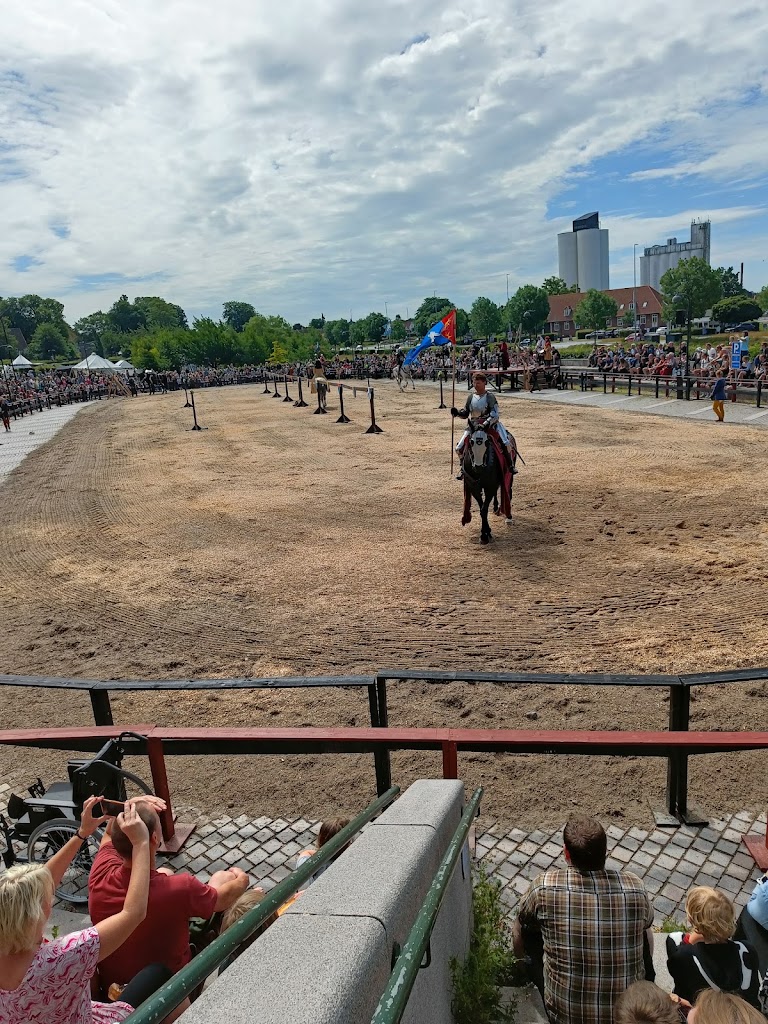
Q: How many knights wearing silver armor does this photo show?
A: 1